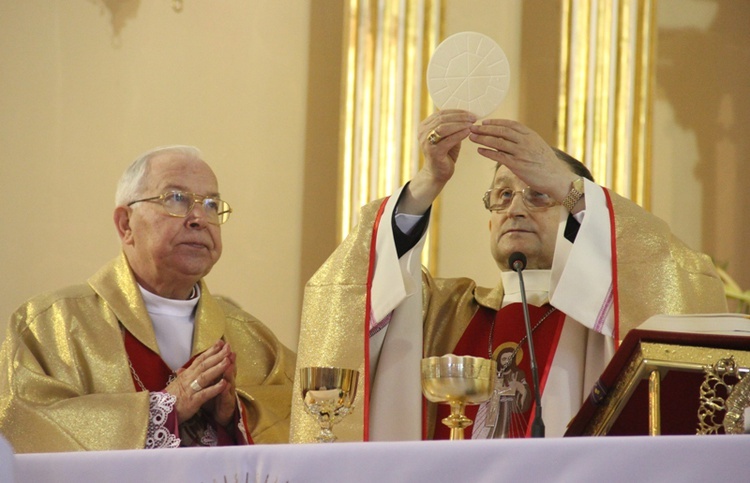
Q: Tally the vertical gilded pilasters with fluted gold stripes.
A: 2